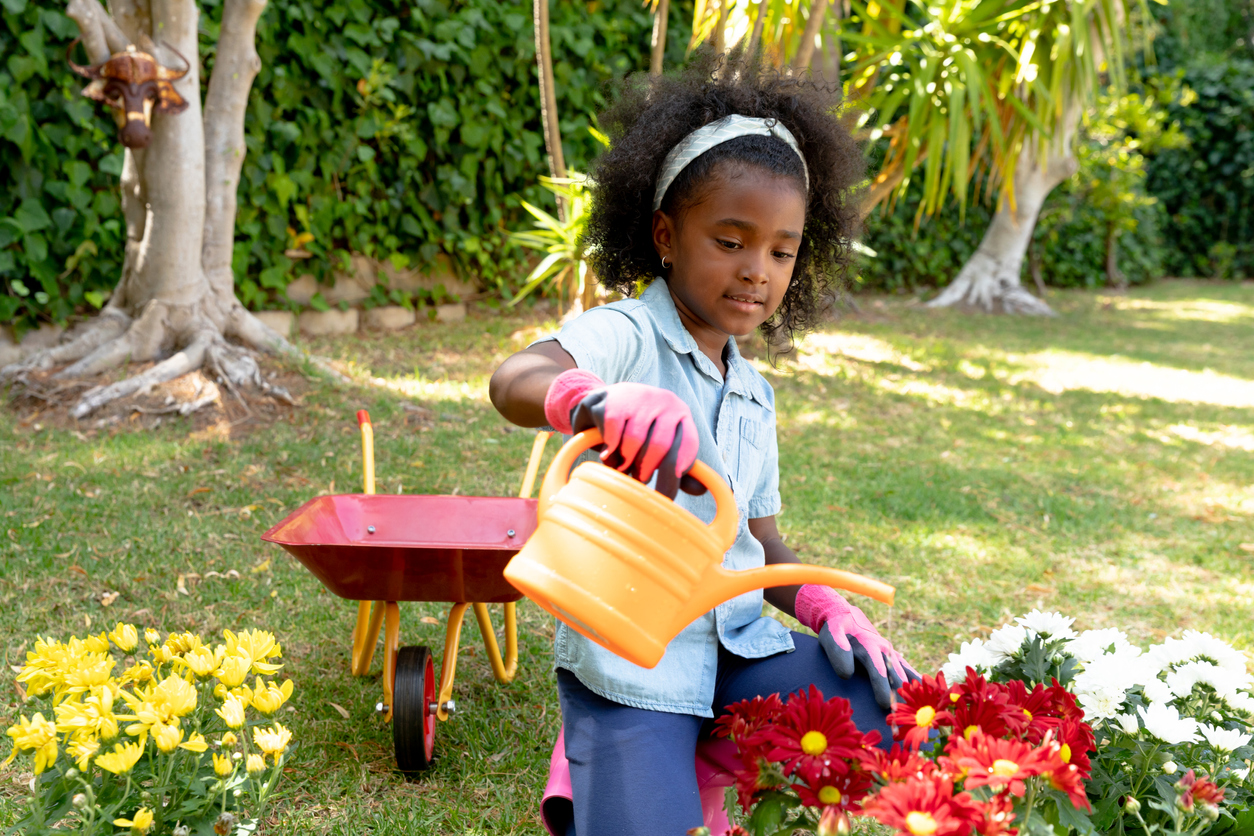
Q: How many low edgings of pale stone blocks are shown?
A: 1